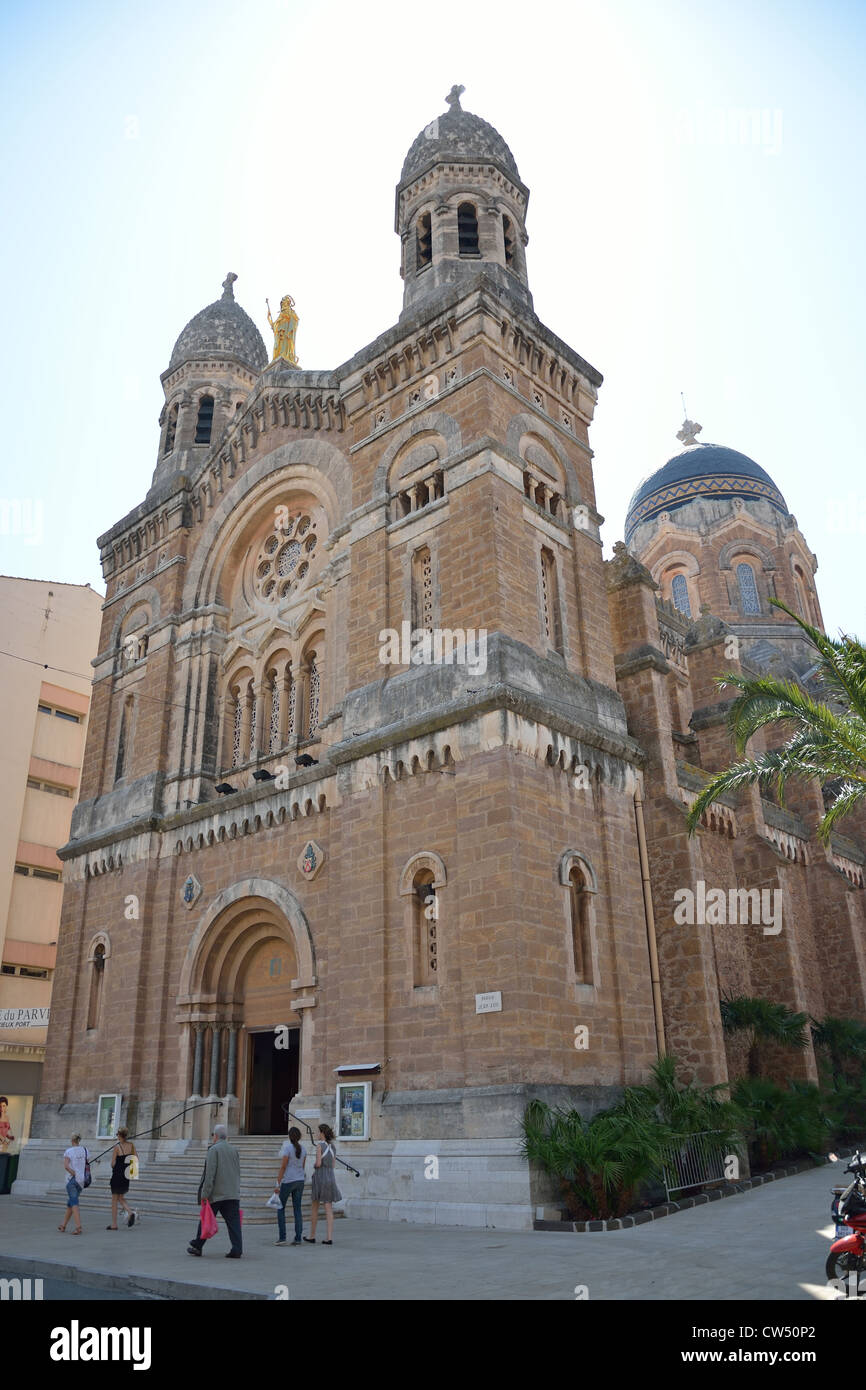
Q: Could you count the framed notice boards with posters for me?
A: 2